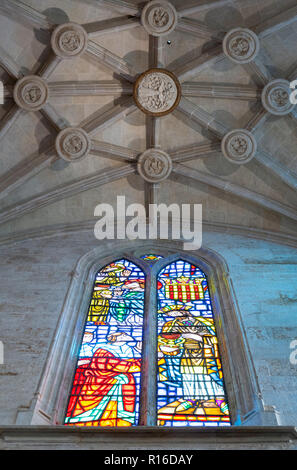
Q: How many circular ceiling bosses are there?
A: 9